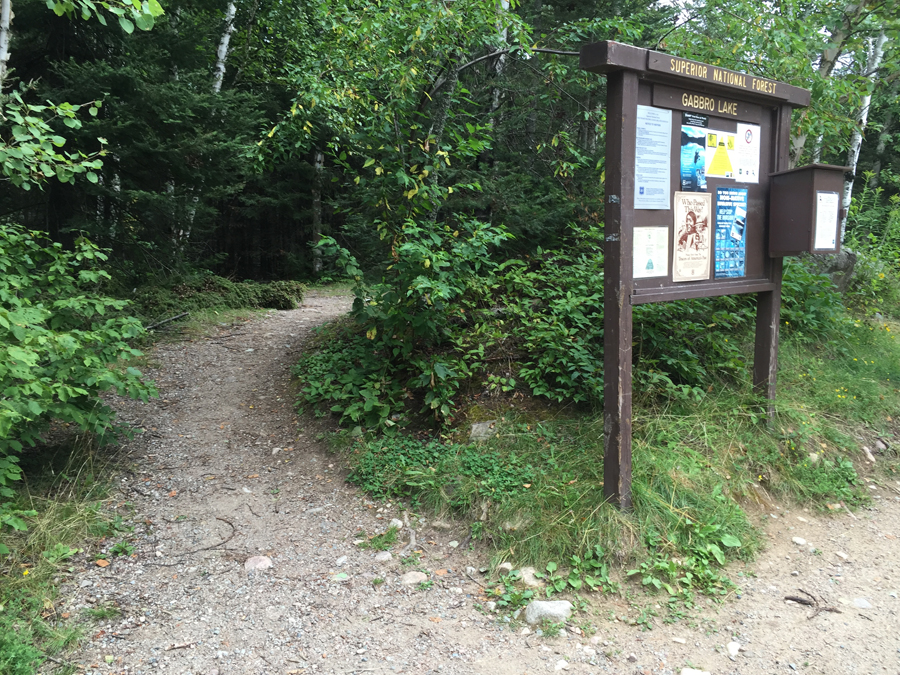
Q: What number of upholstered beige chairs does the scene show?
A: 0